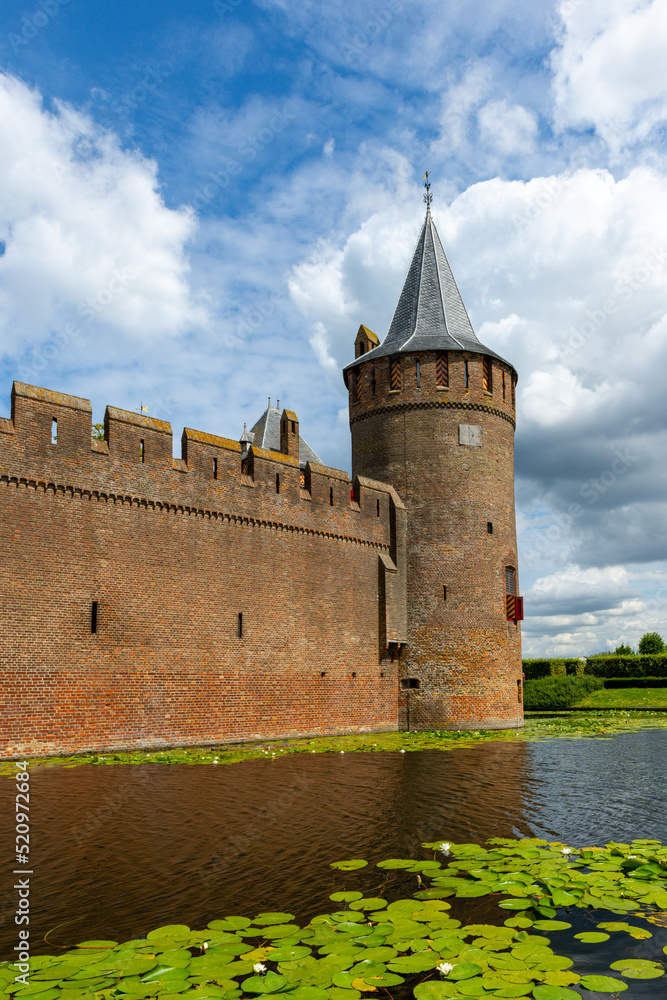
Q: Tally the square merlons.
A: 6